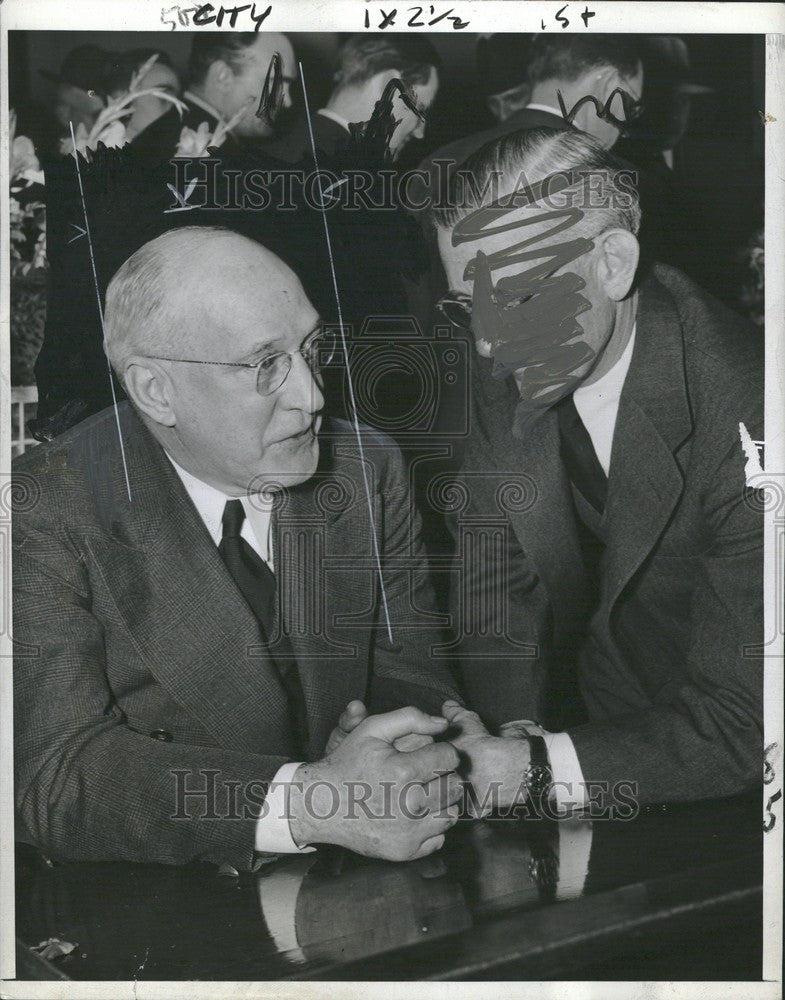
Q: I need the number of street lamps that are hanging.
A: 0